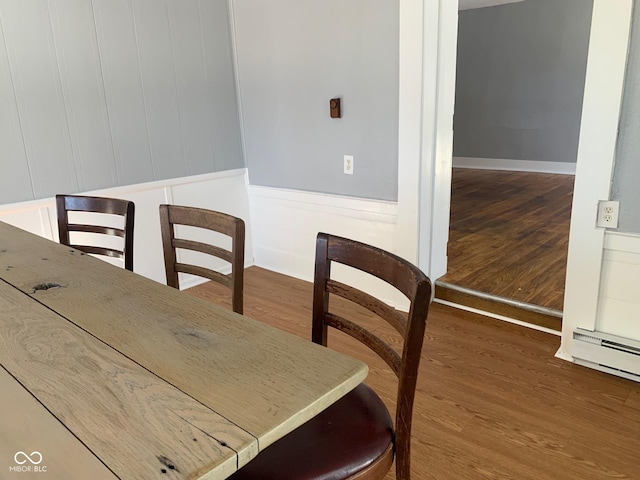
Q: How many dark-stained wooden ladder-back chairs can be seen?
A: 3